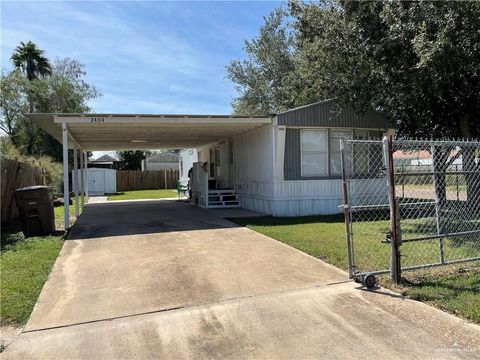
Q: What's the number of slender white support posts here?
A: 4